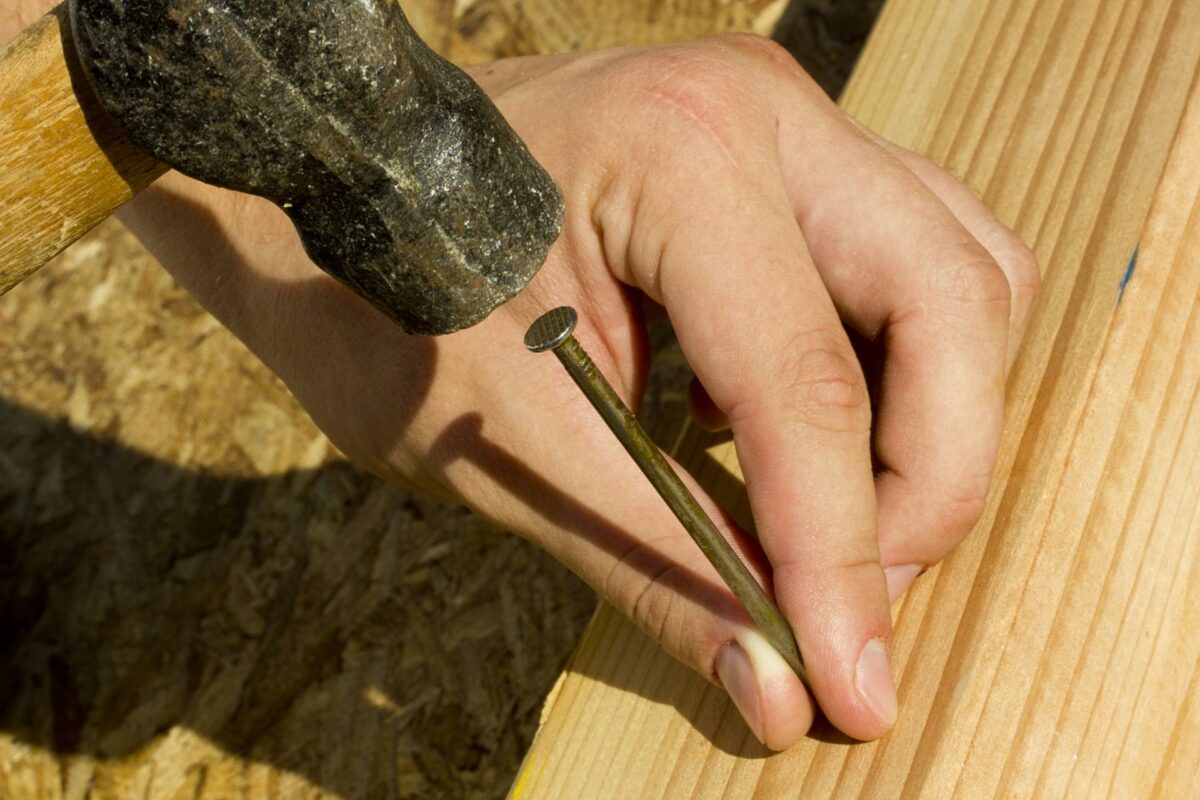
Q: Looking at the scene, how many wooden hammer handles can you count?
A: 1